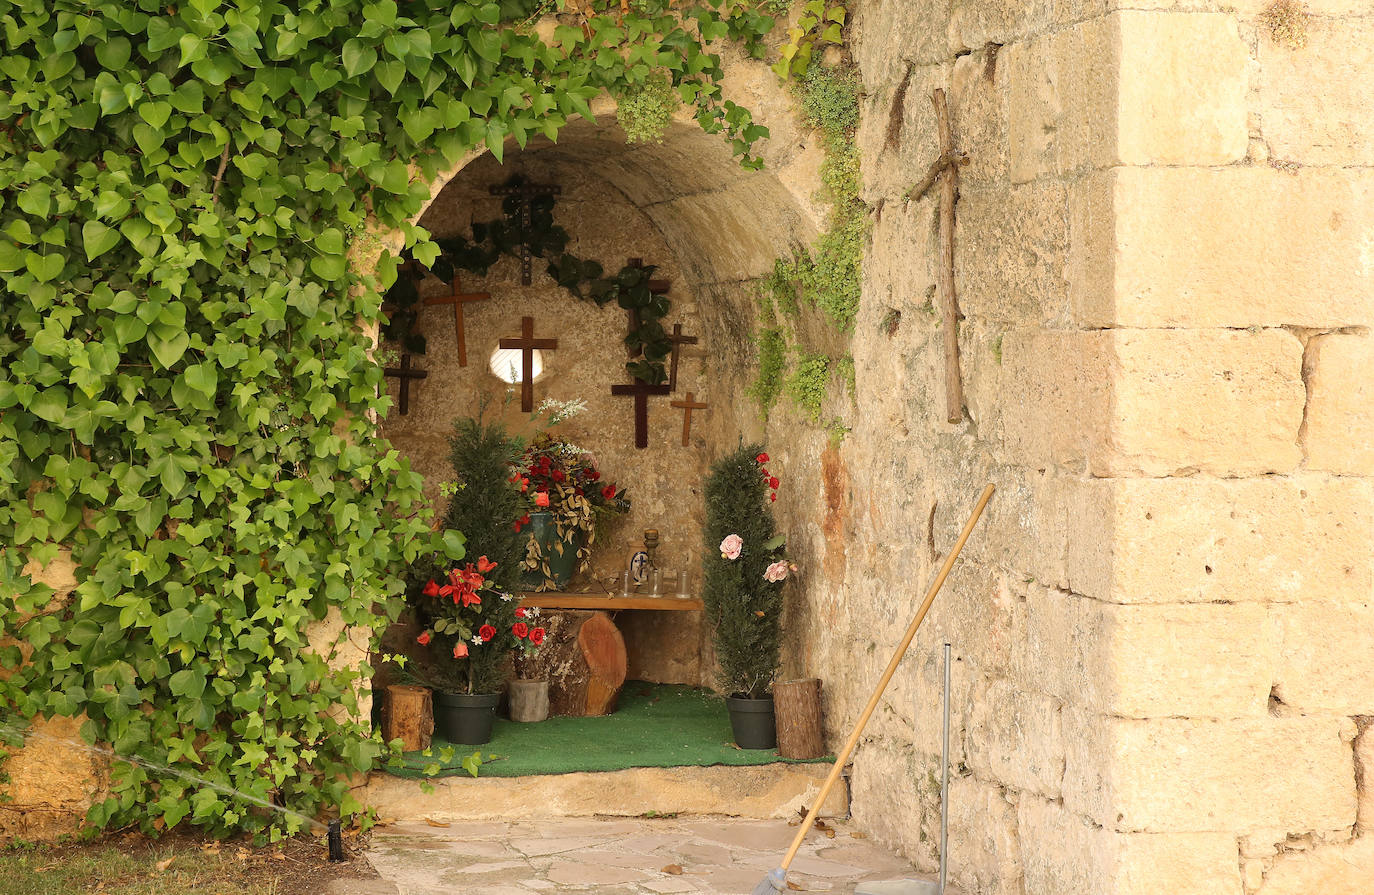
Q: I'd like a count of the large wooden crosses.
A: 1